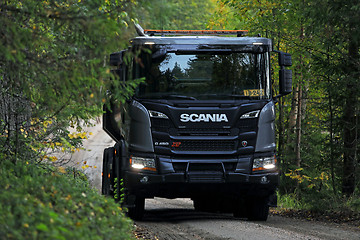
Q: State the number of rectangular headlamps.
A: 2